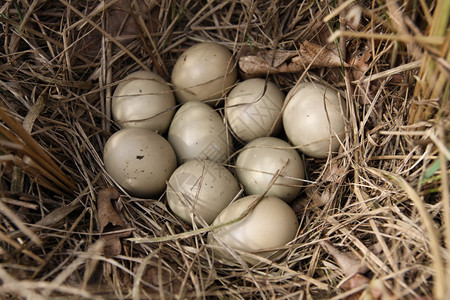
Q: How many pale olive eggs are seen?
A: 9